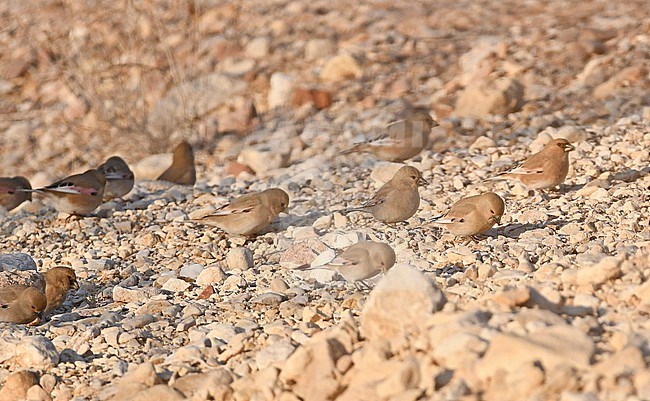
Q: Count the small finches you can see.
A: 12